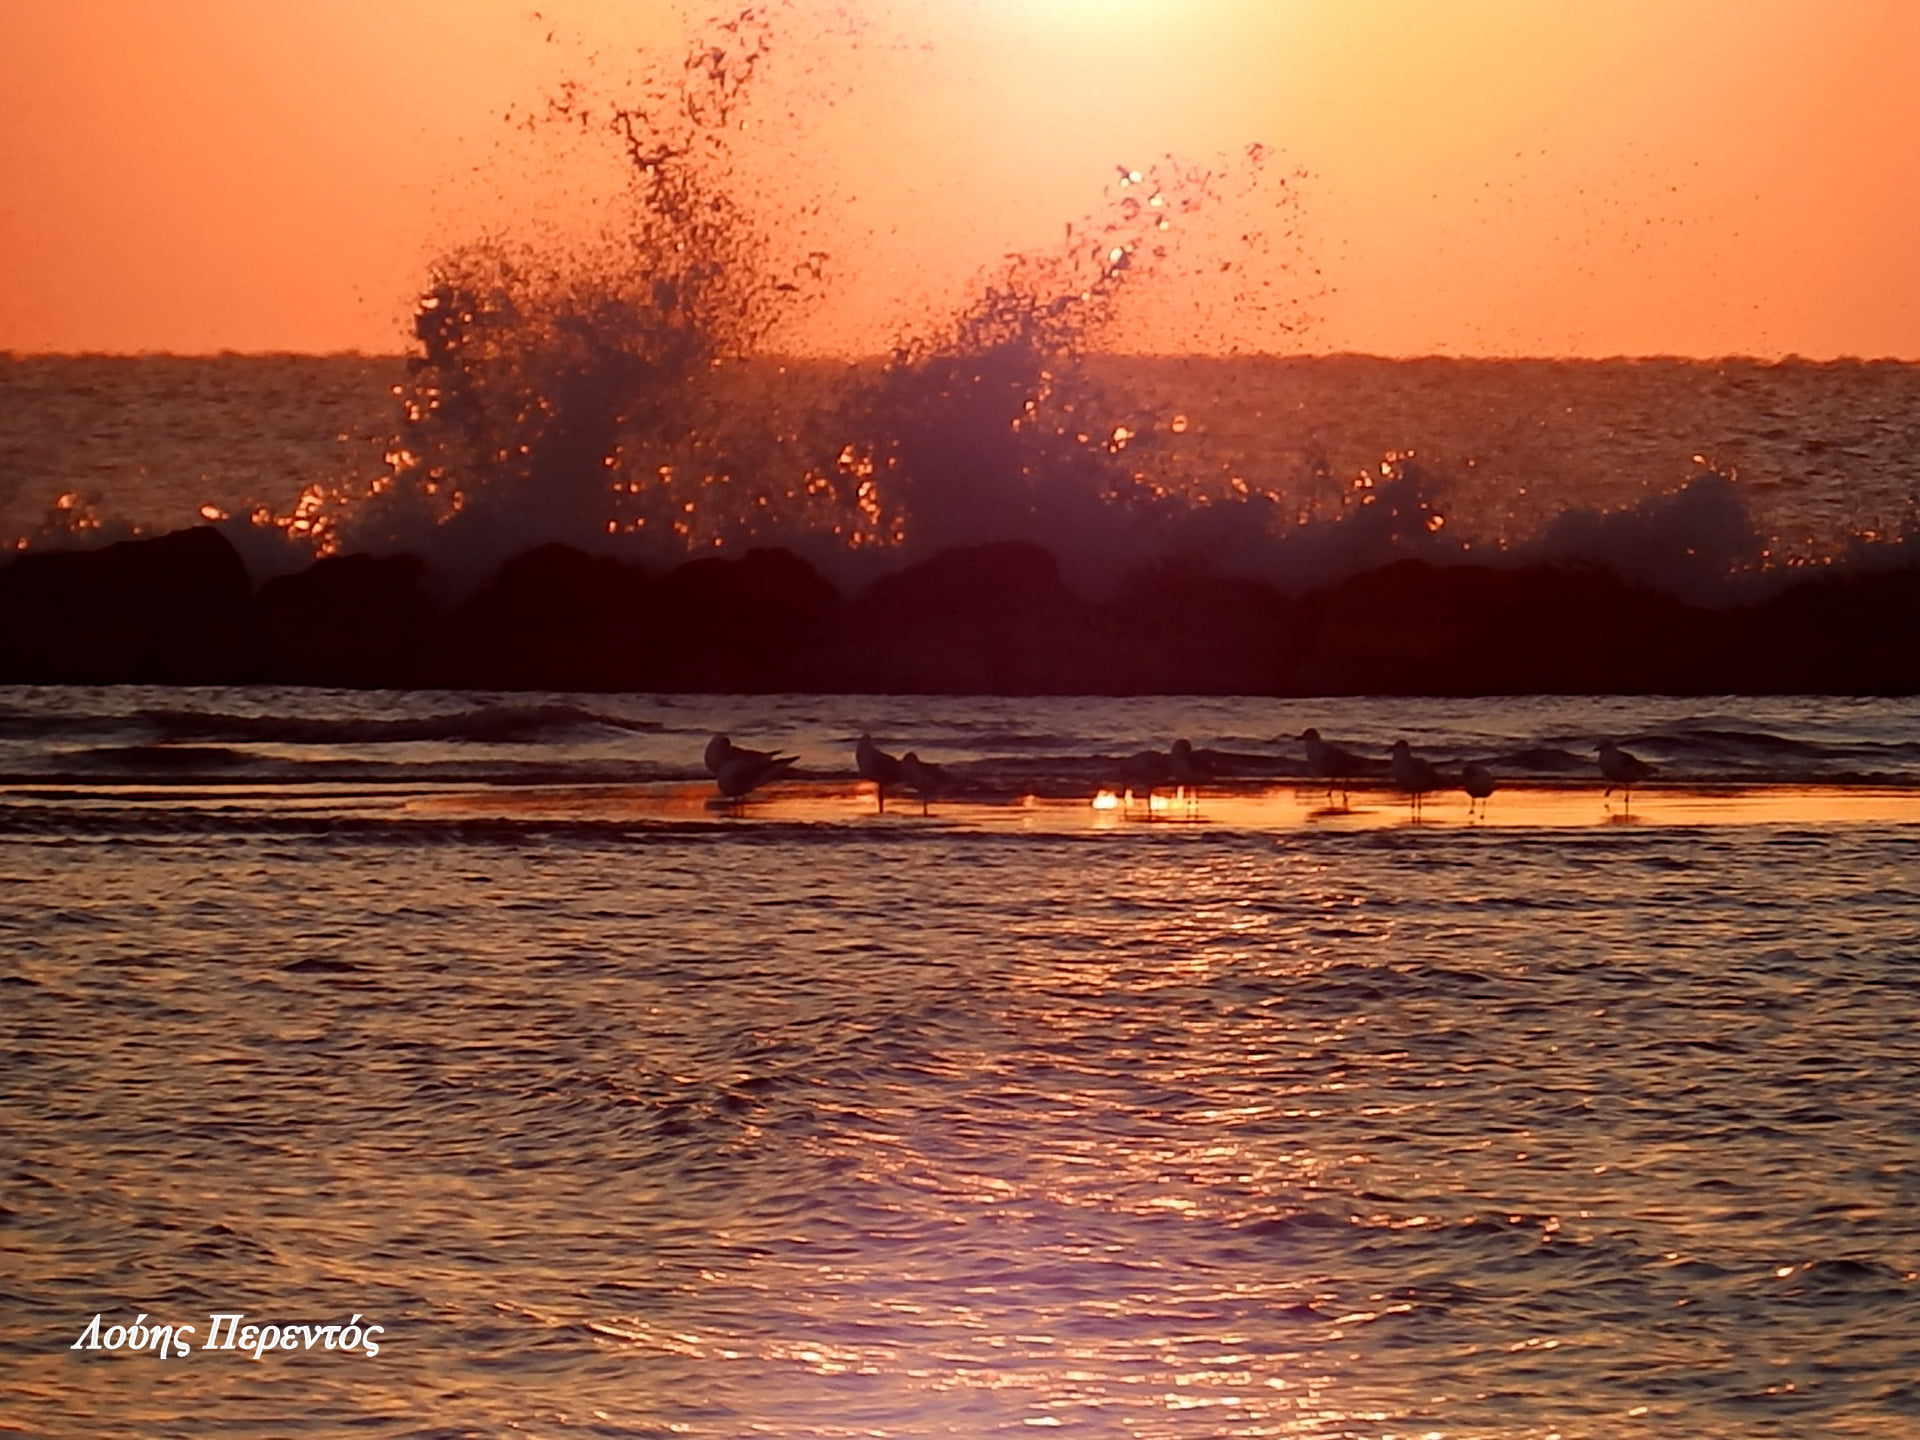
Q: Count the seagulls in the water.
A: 10